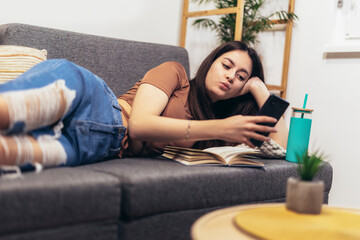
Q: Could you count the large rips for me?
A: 2